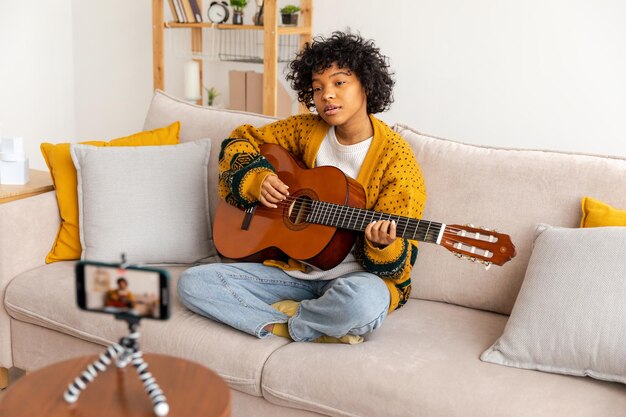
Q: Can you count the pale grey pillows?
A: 2